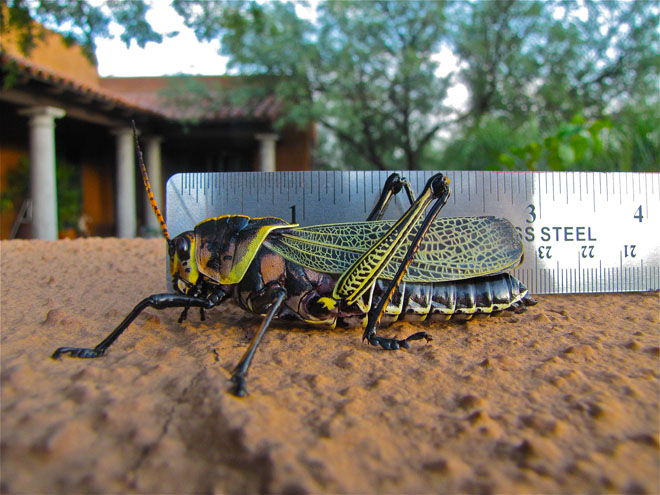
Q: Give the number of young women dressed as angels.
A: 0